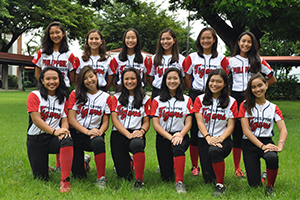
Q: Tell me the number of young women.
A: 12